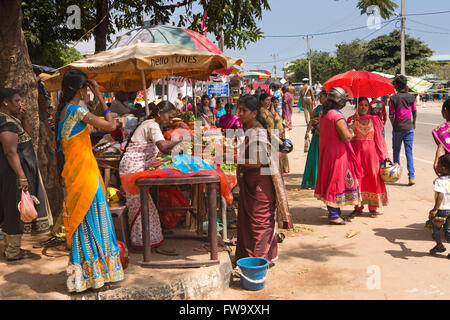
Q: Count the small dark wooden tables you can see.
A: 1